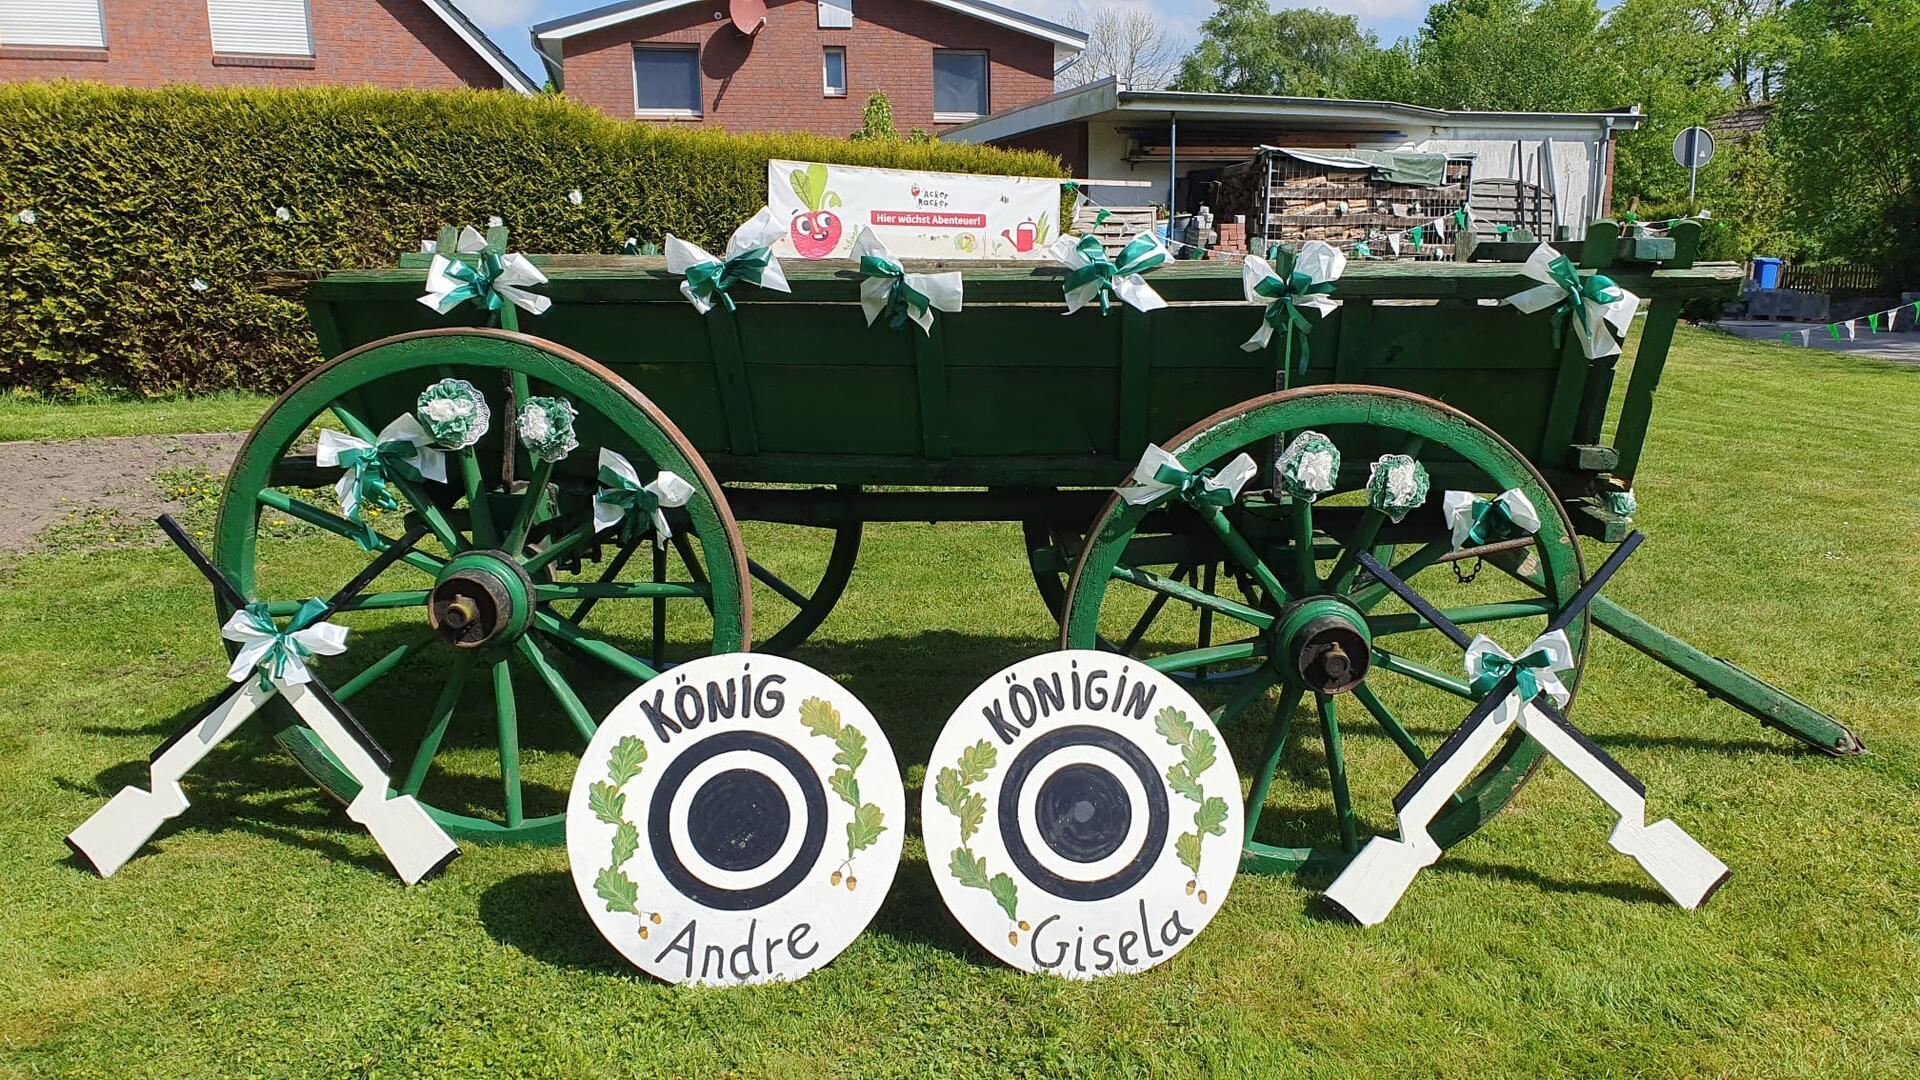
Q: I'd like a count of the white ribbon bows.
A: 12